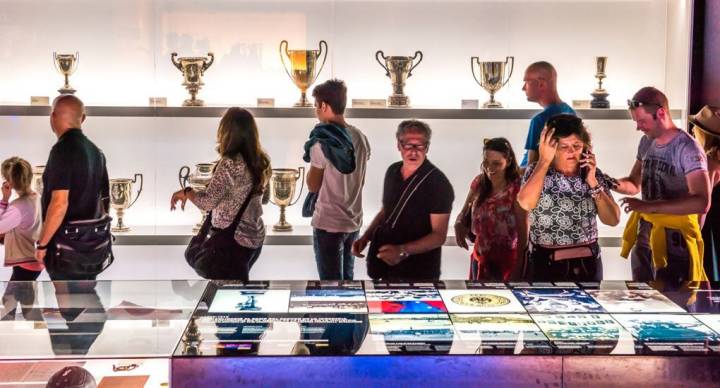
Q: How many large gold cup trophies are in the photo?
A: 1